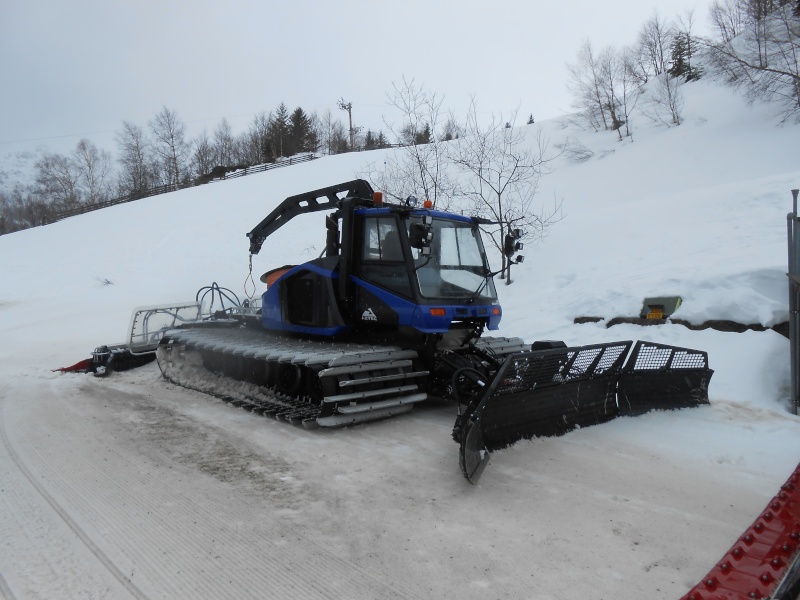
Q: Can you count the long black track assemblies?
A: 2